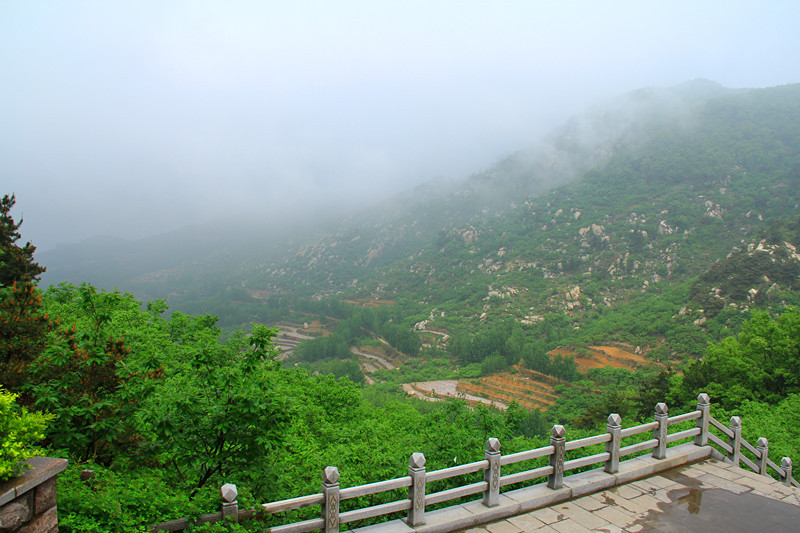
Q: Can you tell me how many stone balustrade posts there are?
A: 11